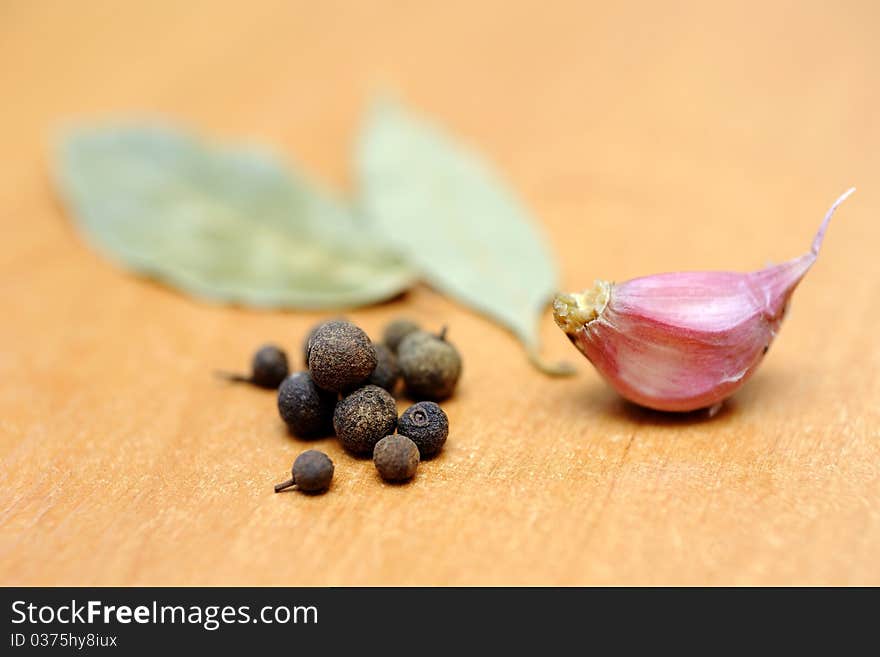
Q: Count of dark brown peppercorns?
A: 11